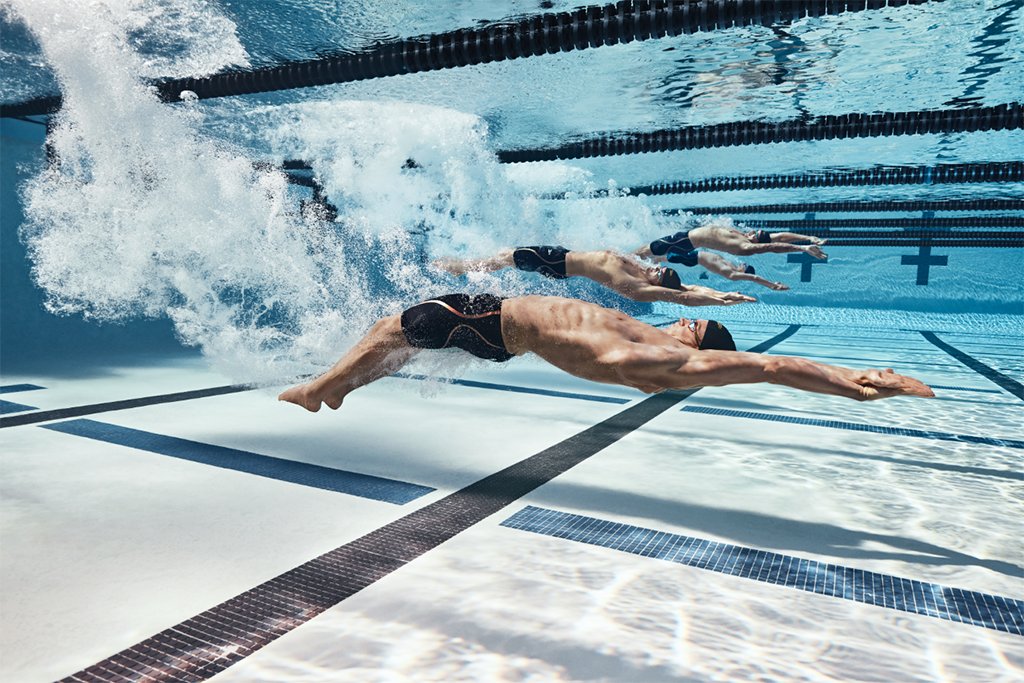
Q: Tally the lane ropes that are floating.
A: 7